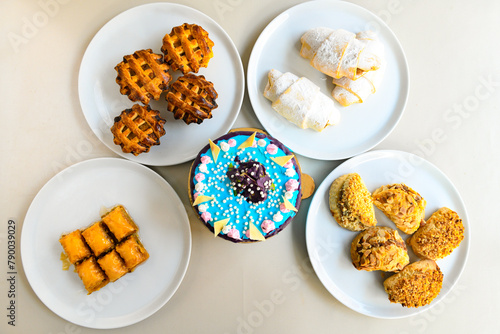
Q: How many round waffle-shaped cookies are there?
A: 4